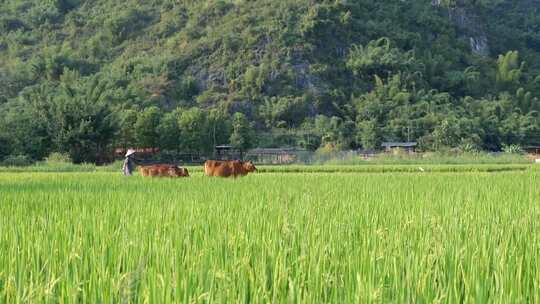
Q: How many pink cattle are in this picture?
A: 0